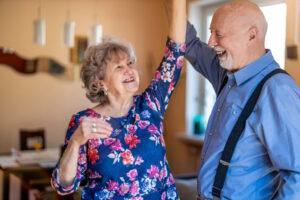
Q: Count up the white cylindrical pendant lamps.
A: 3